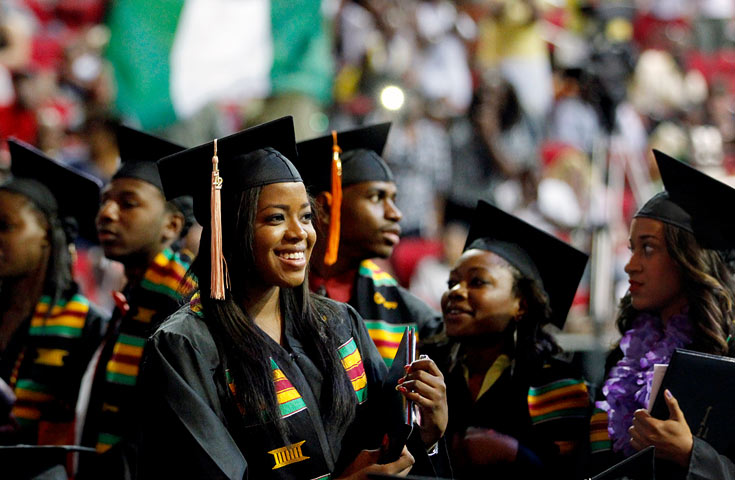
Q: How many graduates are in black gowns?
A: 6